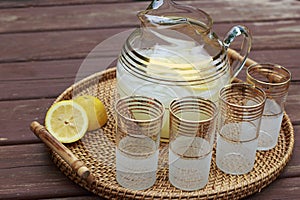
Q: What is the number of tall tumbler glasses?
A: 4